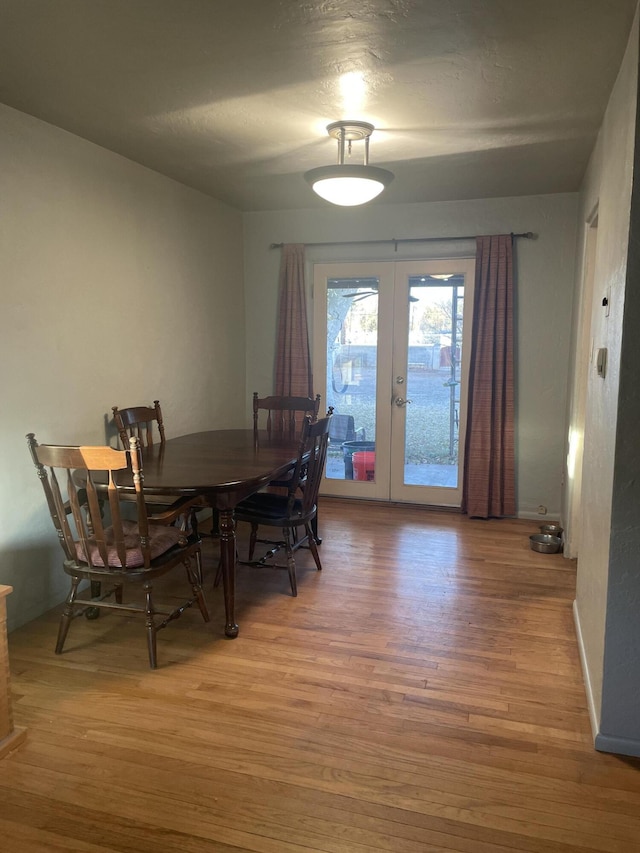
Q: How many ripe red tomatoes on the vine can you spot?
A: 0